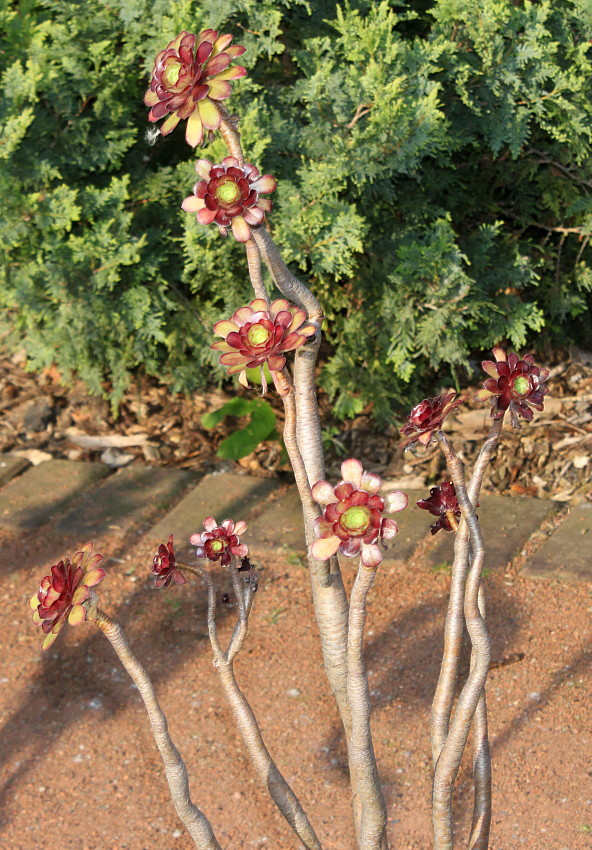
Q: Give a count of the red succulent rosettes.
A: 10